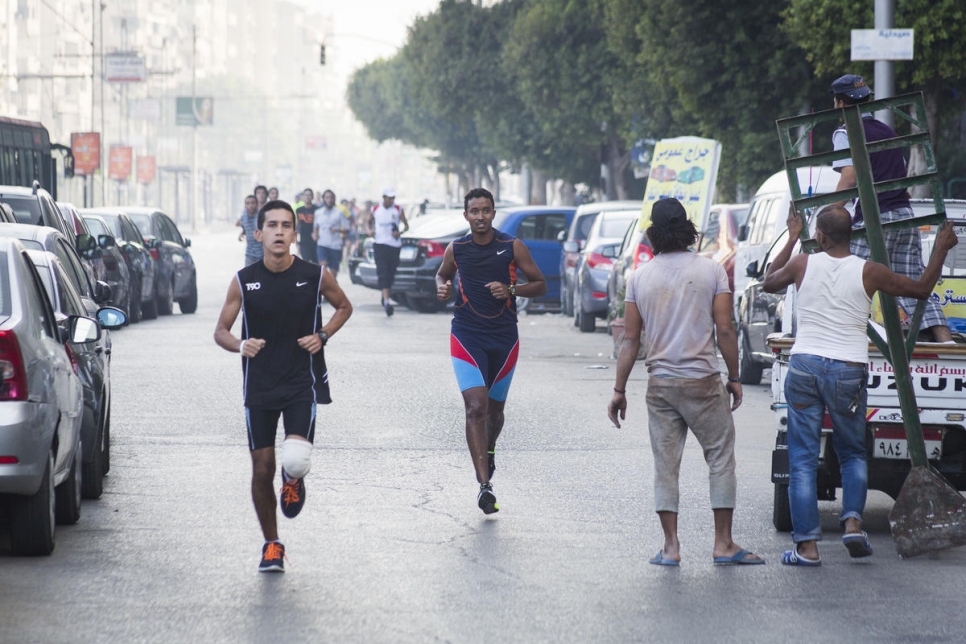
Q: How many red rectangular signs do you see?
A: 3